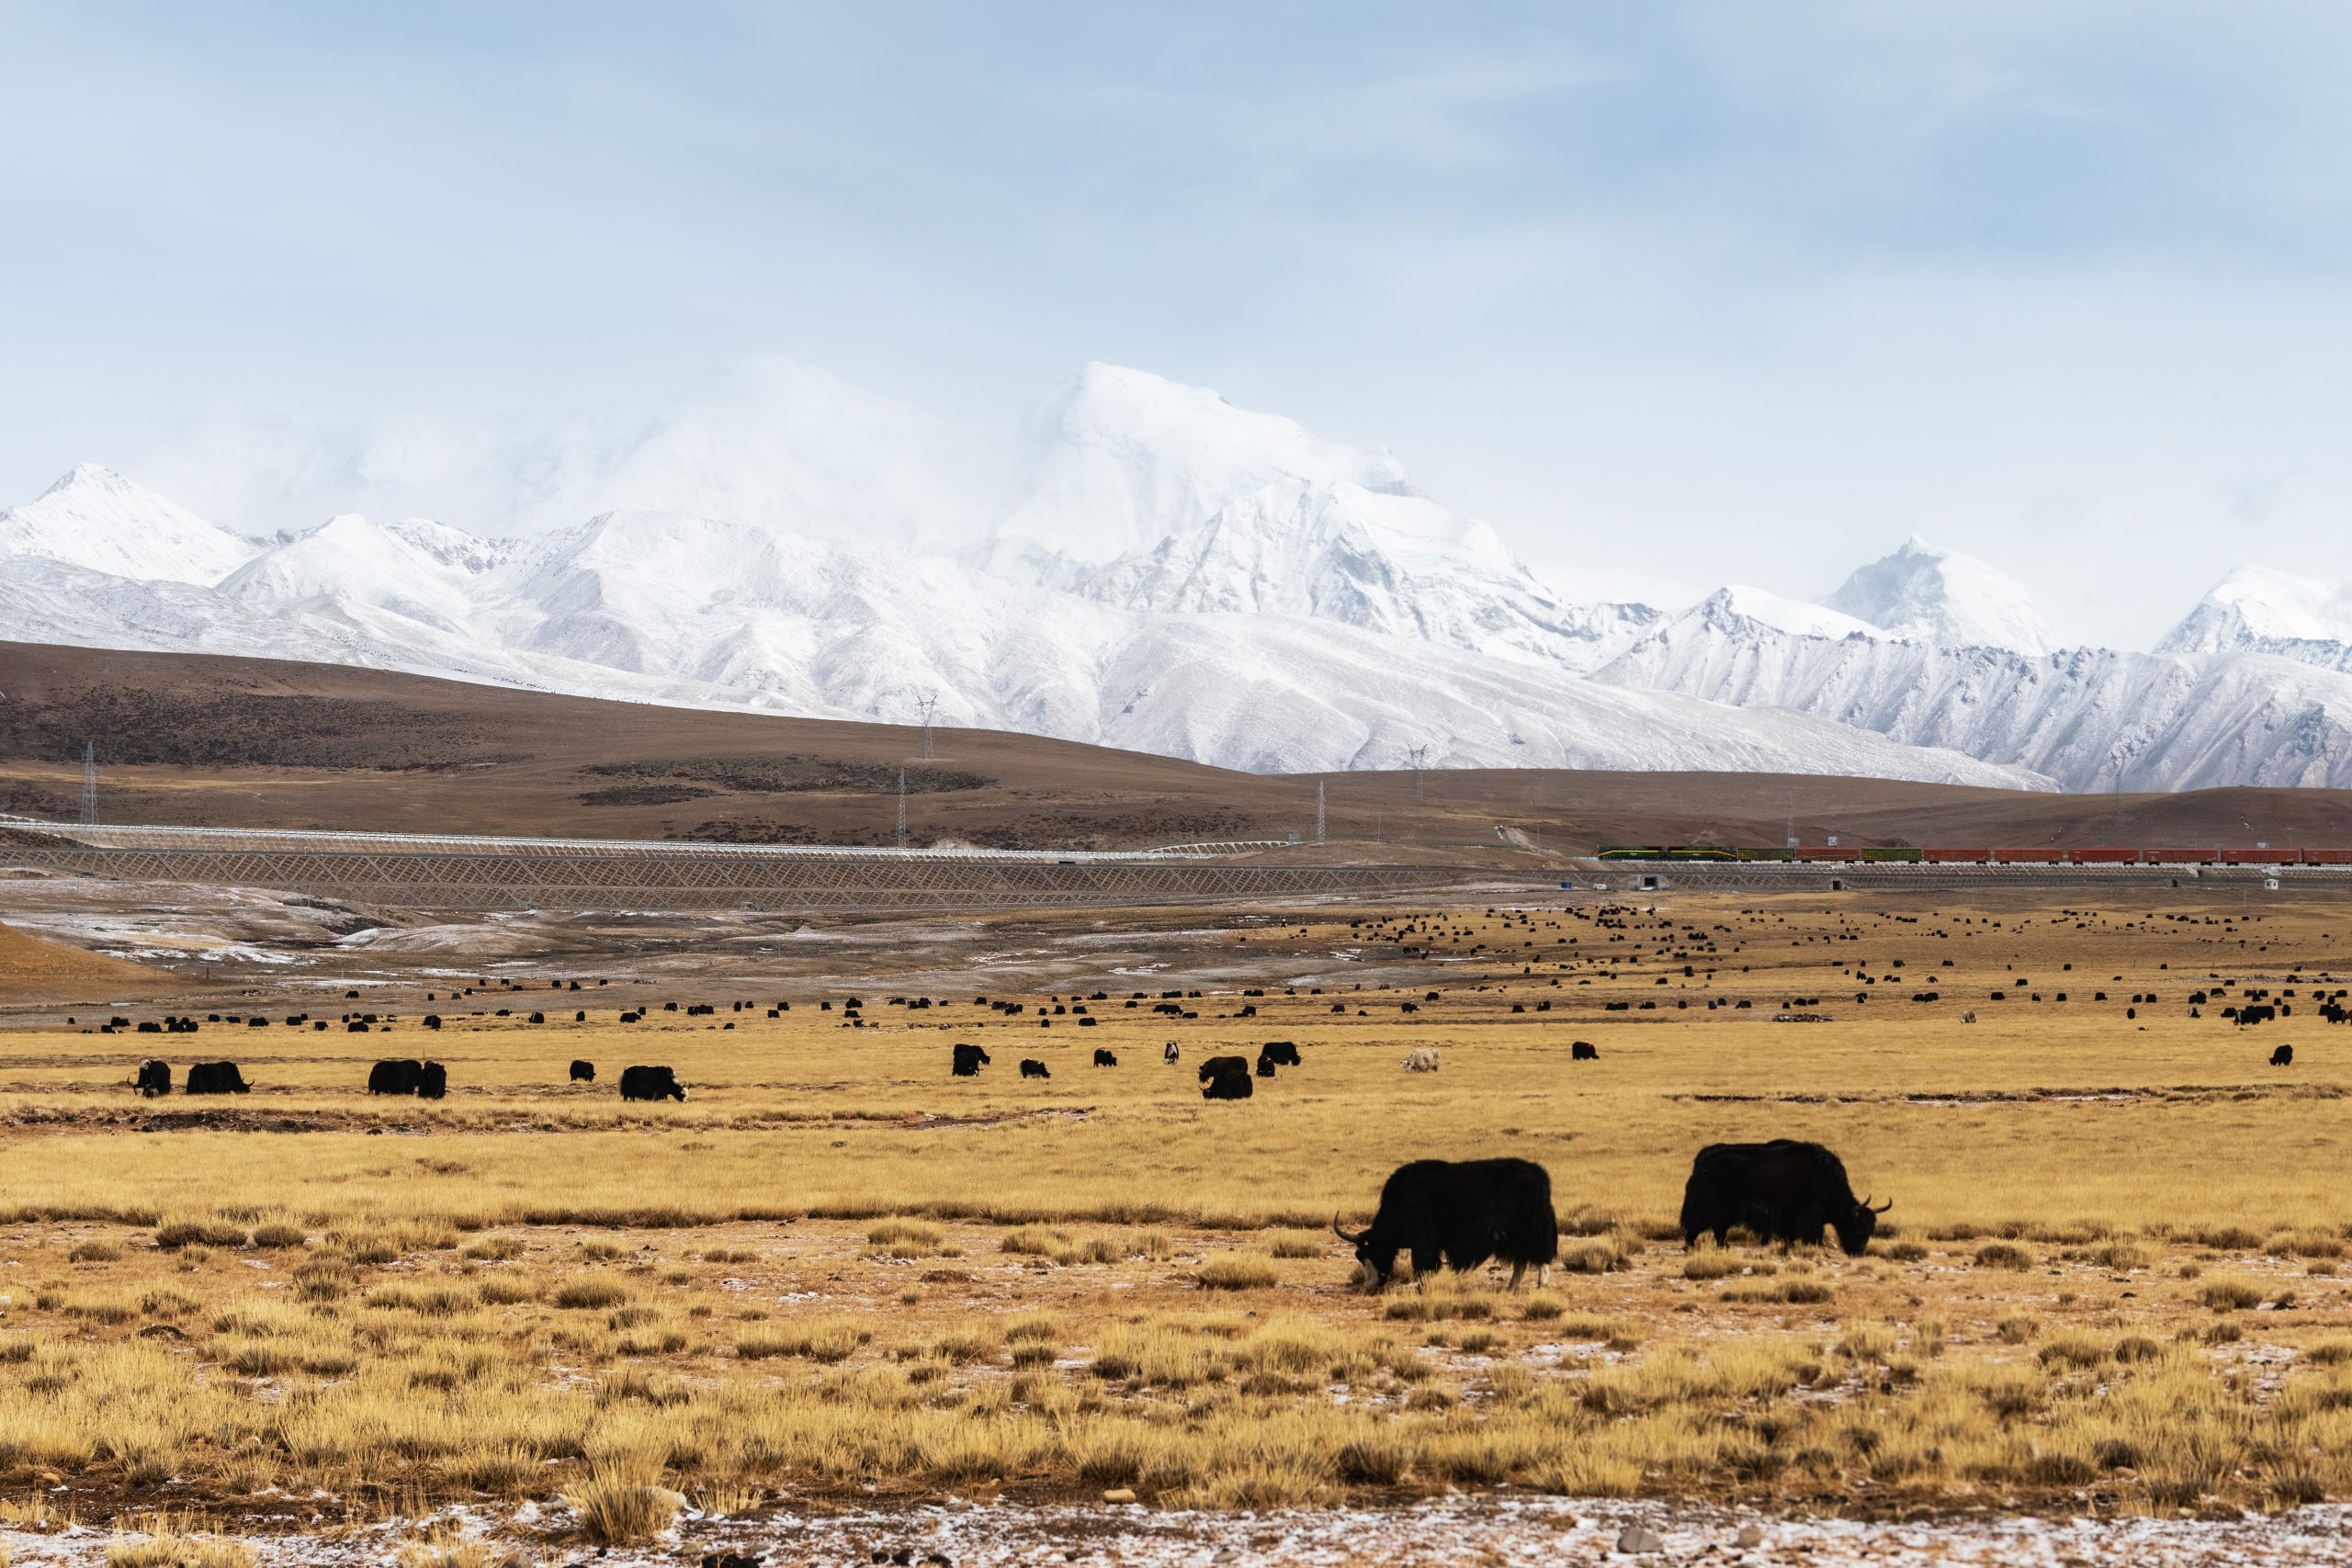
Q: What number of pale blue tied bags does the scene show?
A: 0